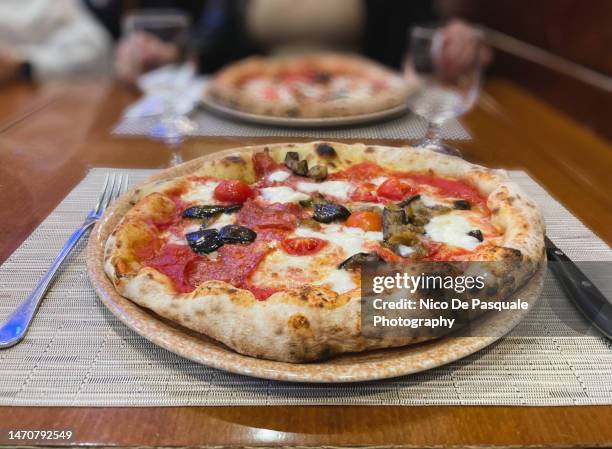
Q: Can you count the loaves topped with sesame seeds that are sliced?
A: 0